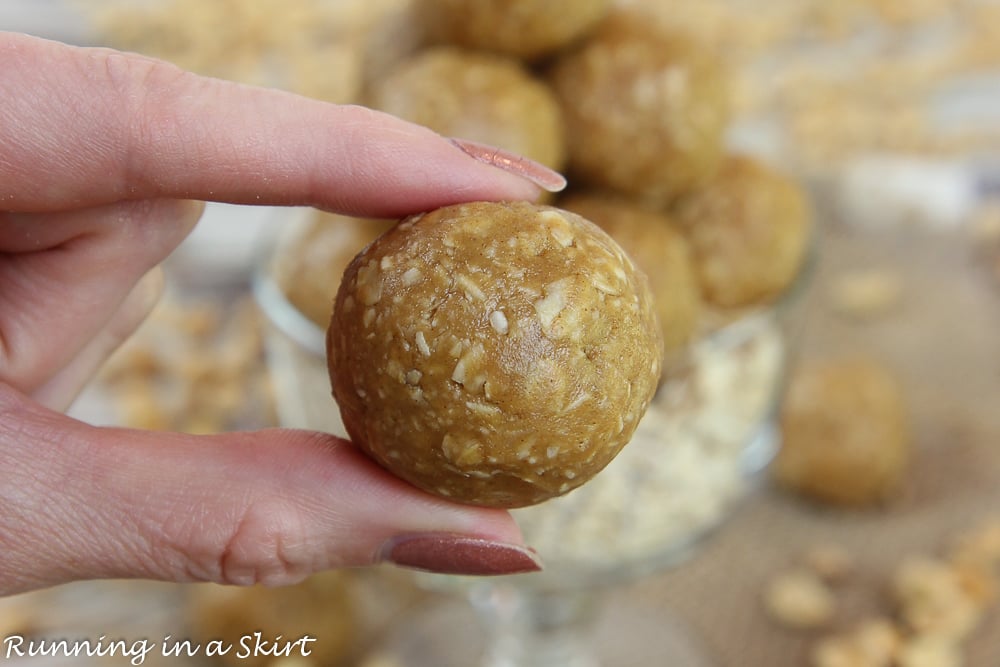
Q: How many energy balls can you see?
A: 9